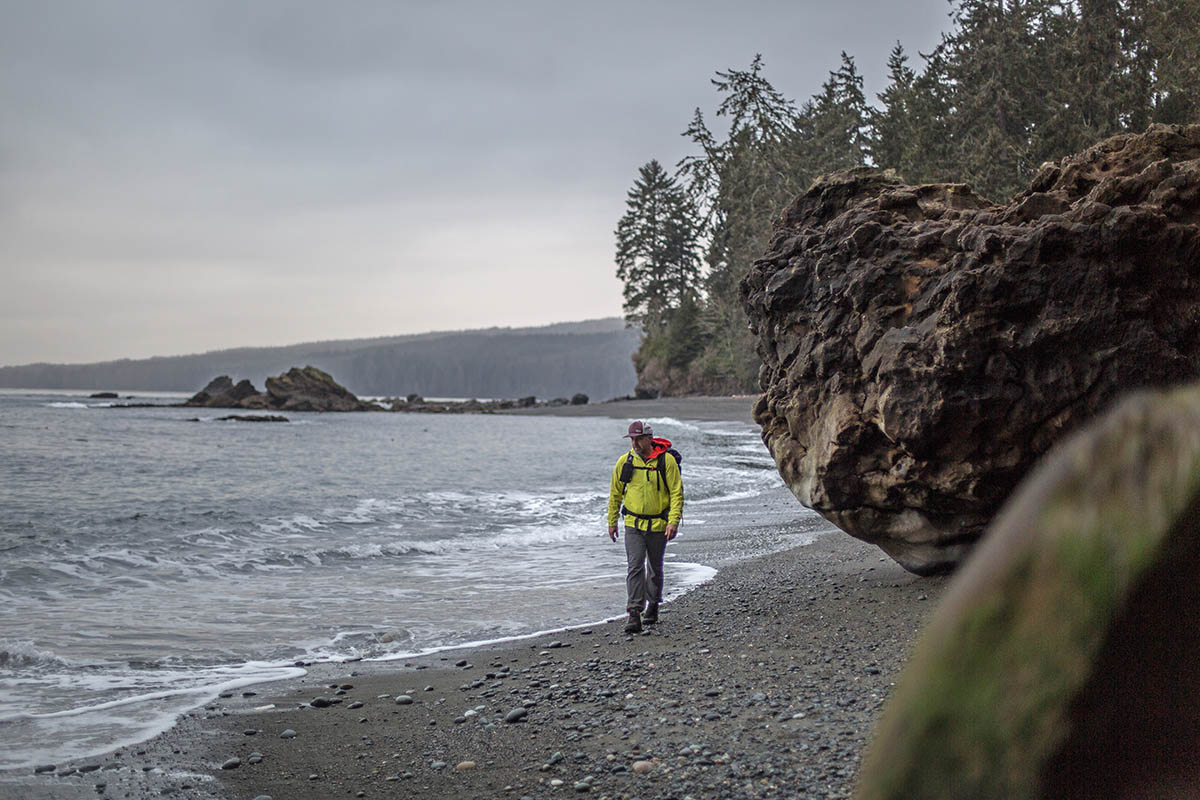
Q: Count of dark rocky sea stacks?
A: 2